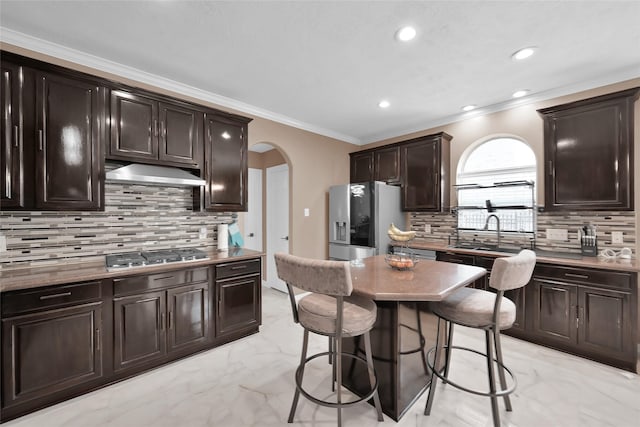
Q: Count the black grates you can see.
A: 3